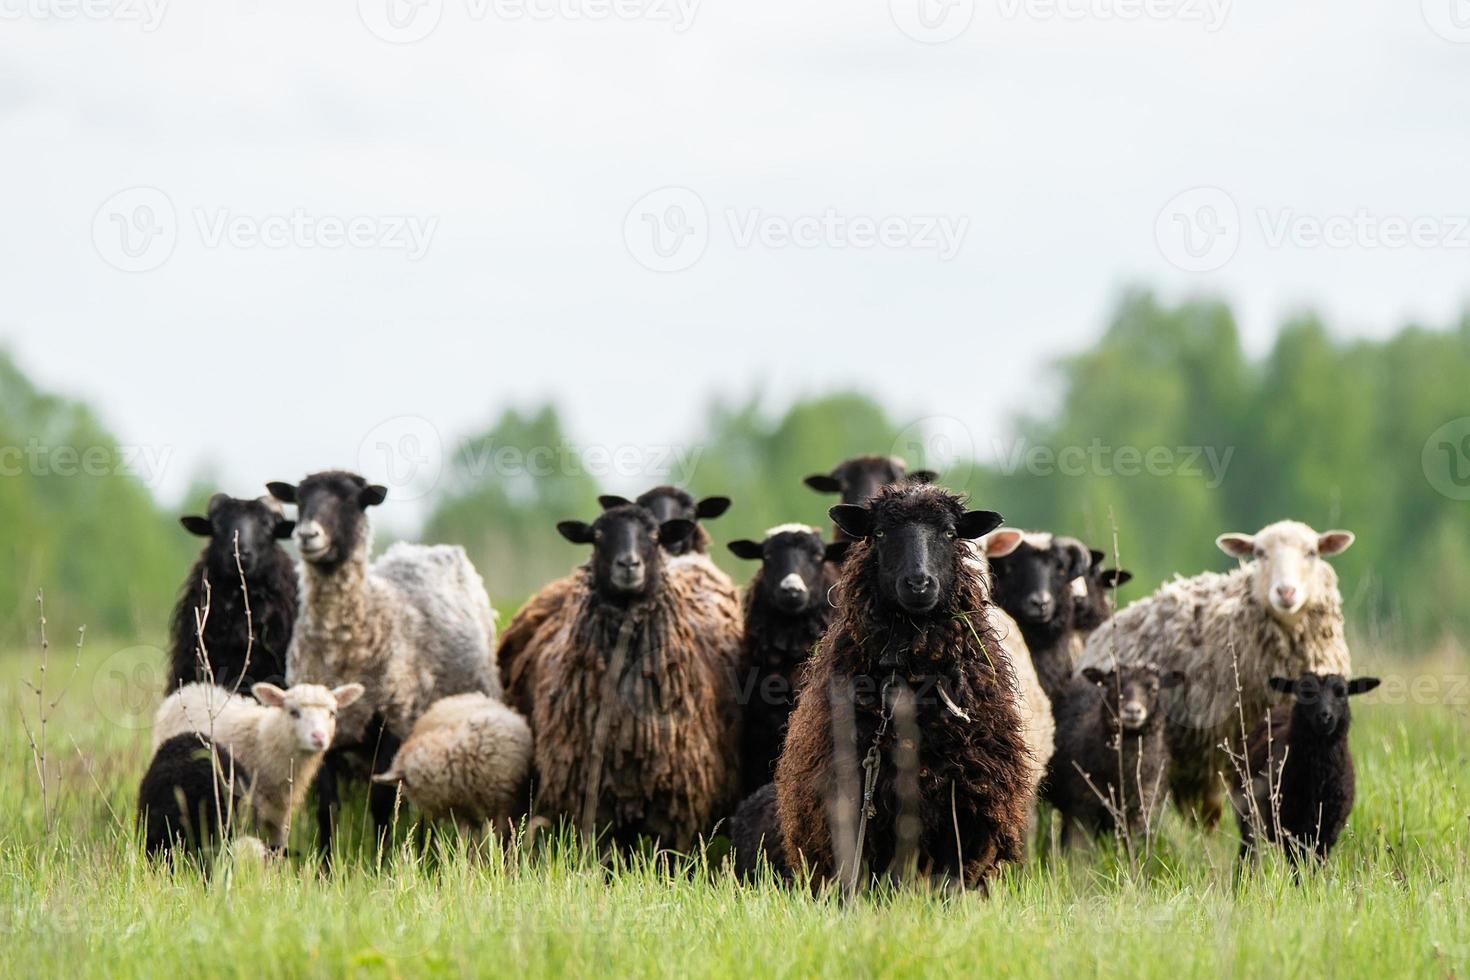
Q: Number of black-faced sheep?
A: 11